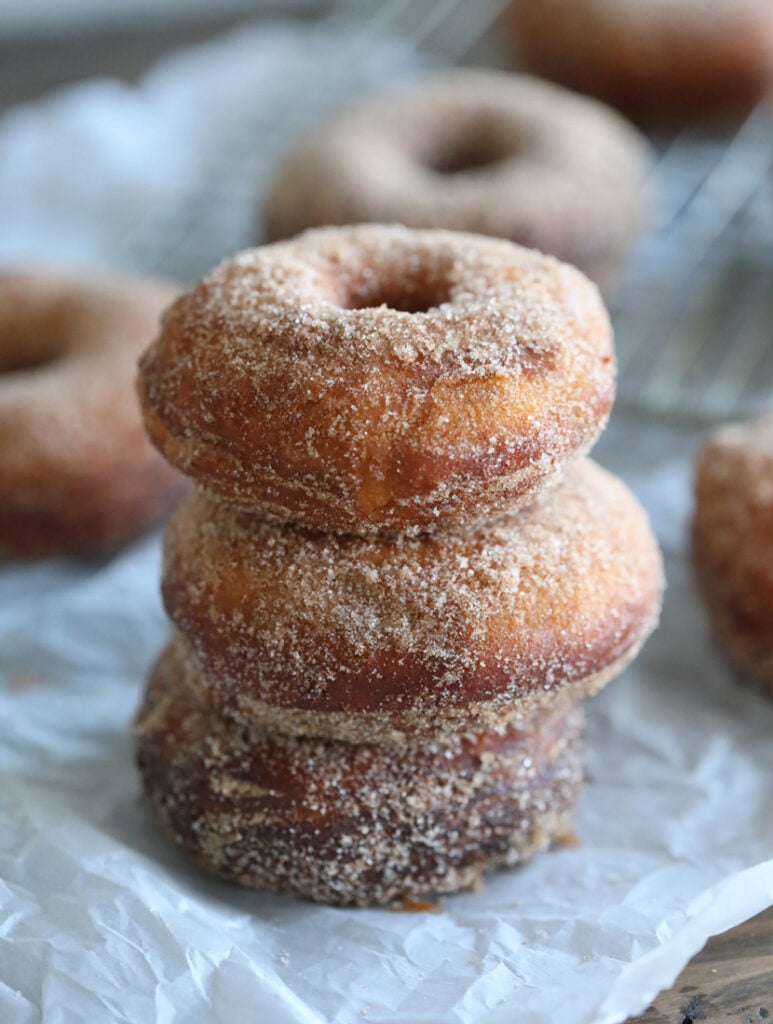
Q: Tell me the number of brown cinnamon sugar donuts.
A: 7